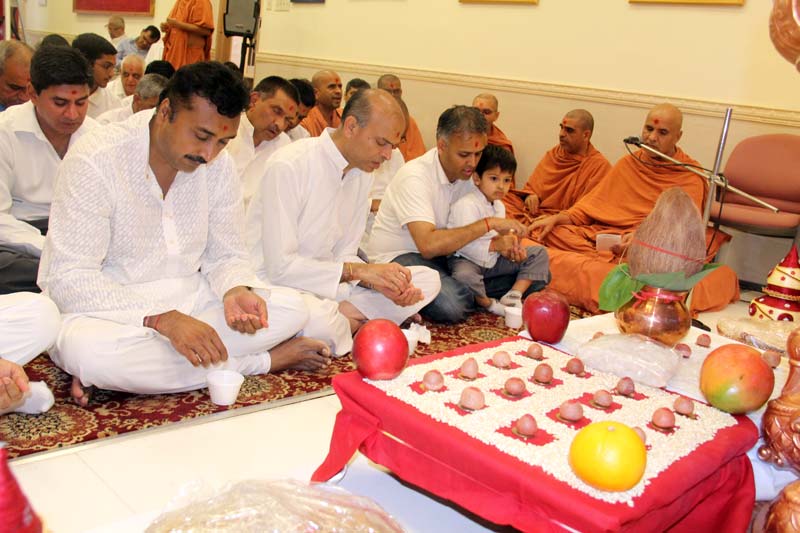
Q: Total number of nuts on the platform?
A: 15